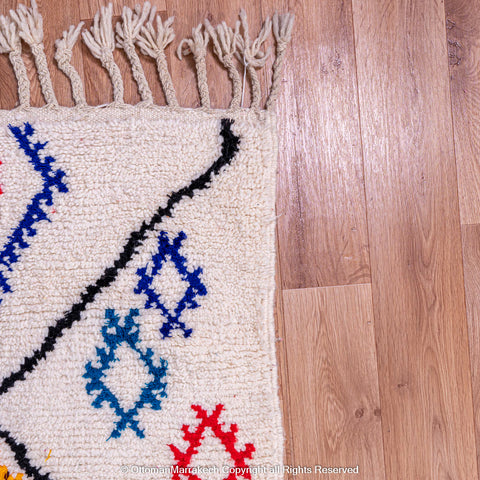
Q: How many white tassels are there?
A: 10